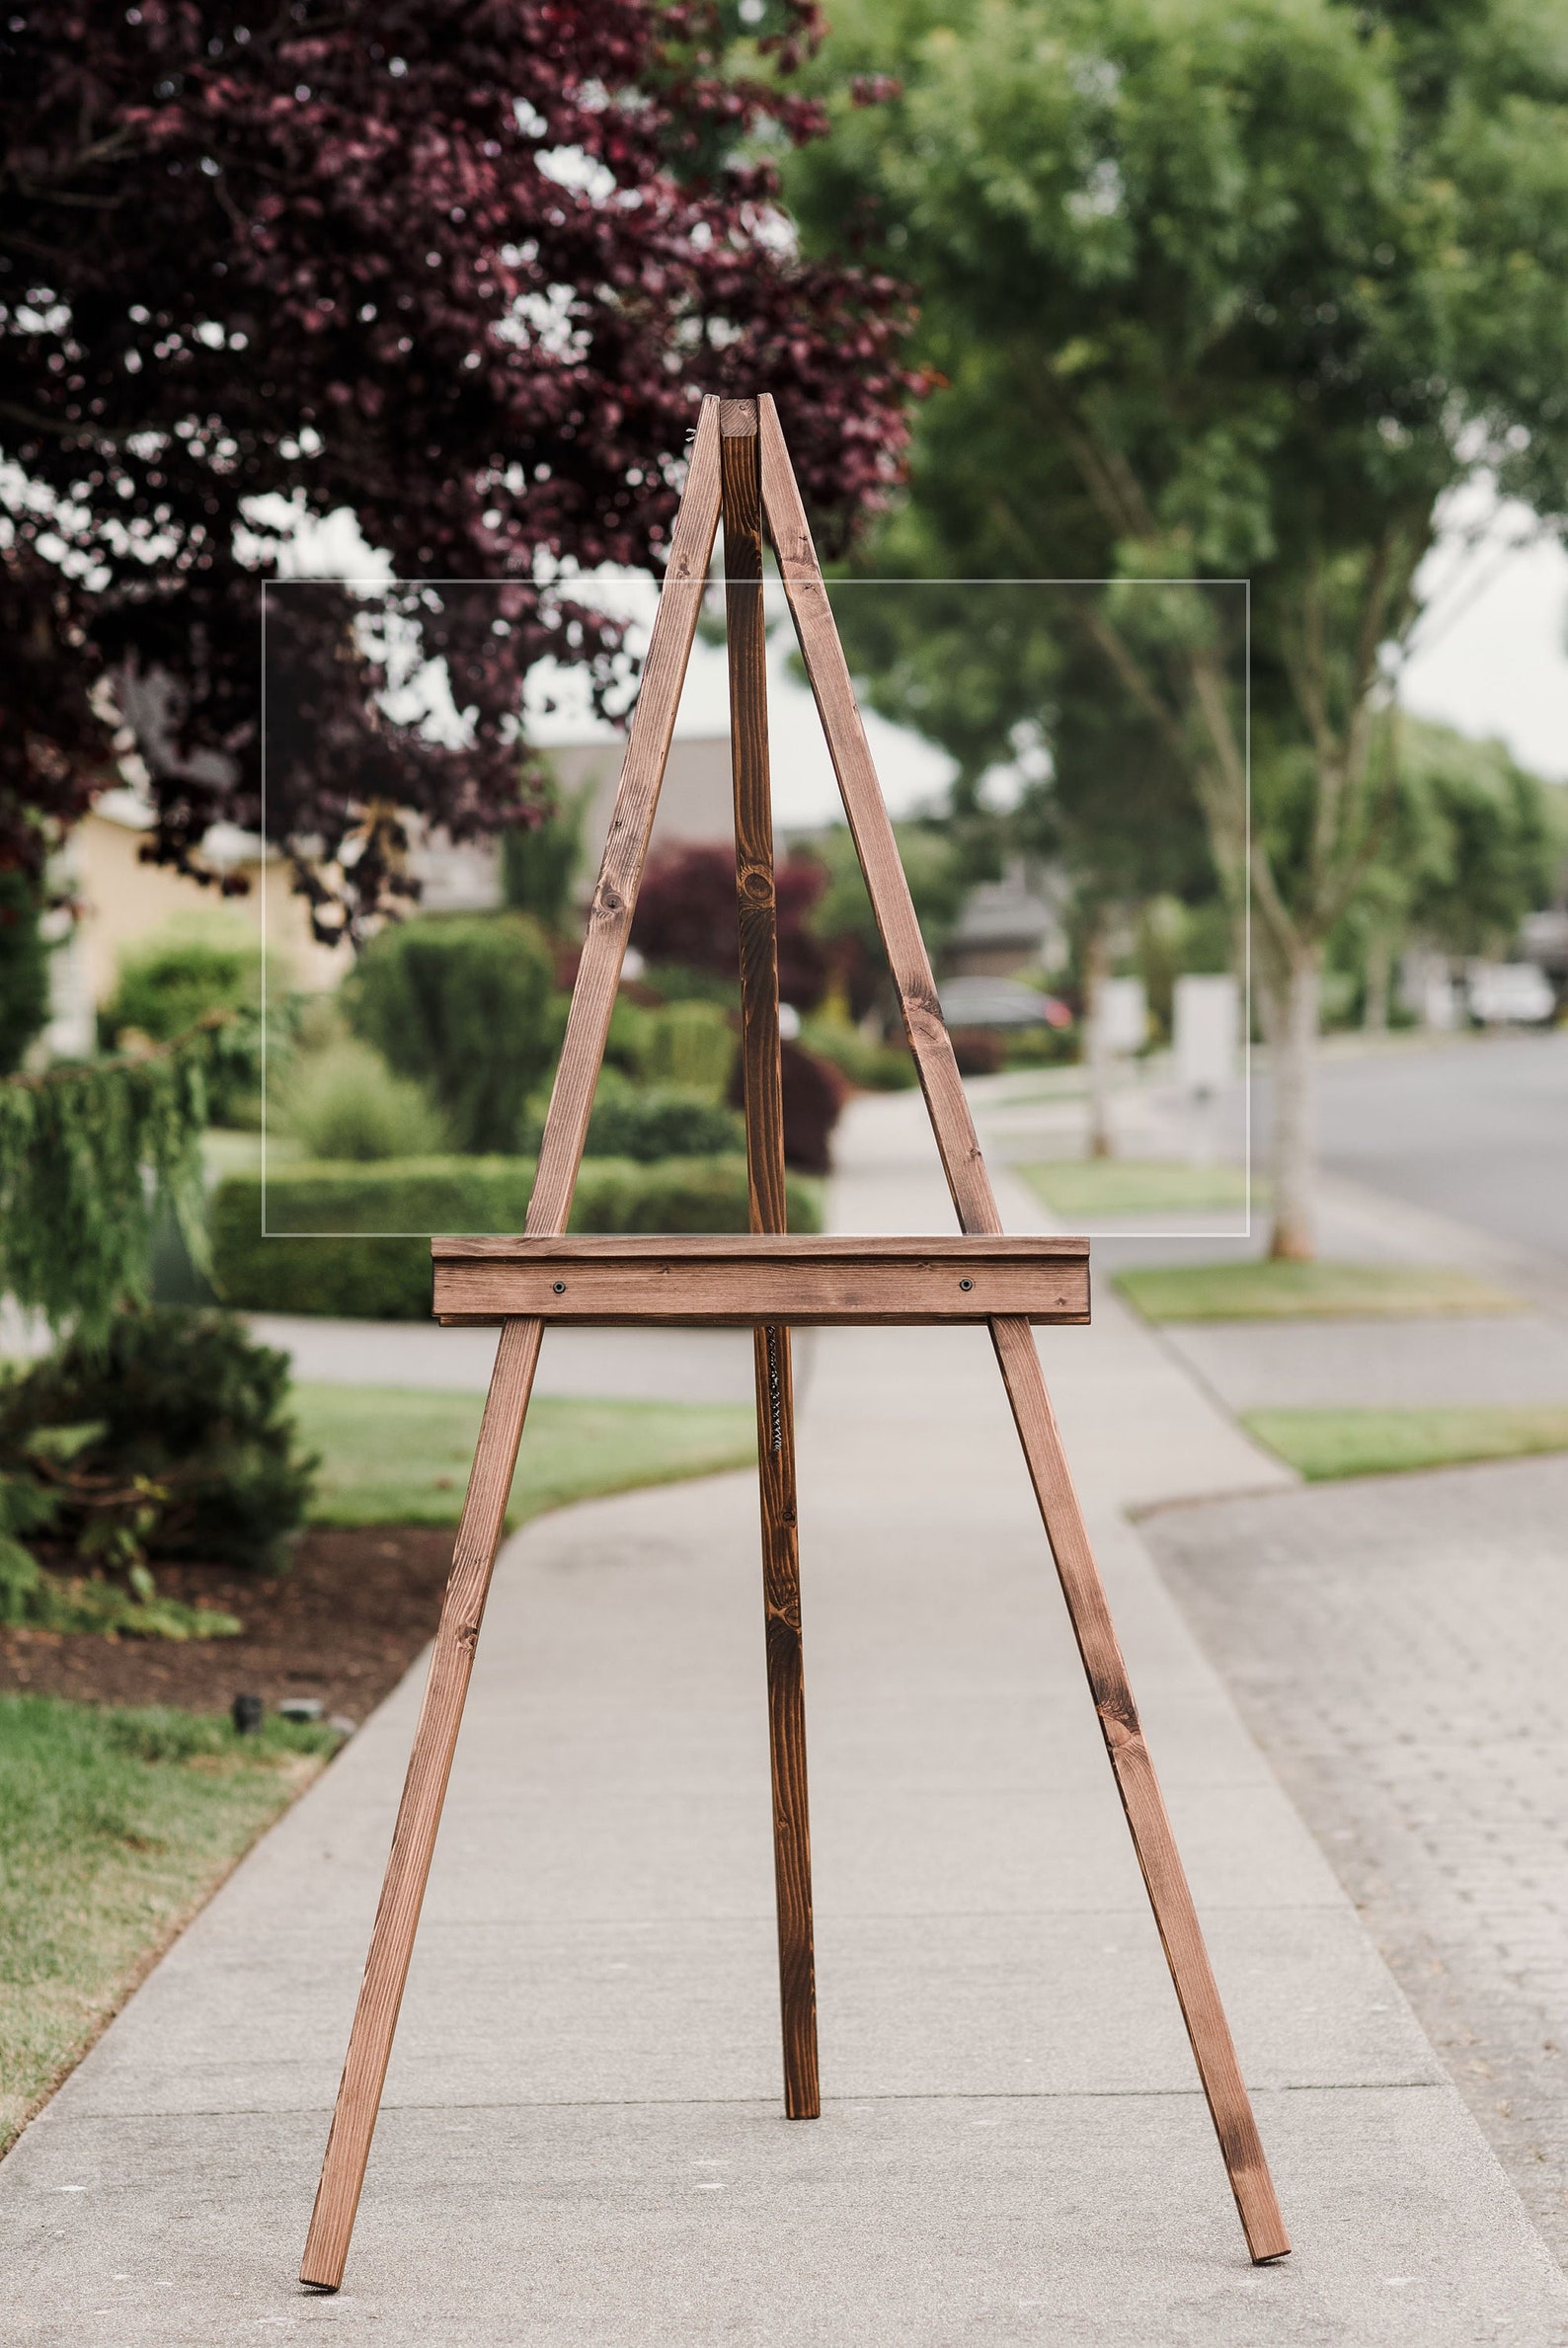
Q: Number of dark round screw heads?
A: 2